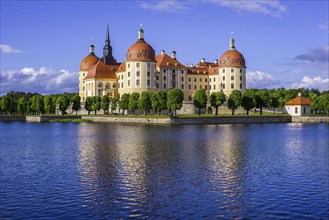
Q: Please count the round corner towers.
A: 3